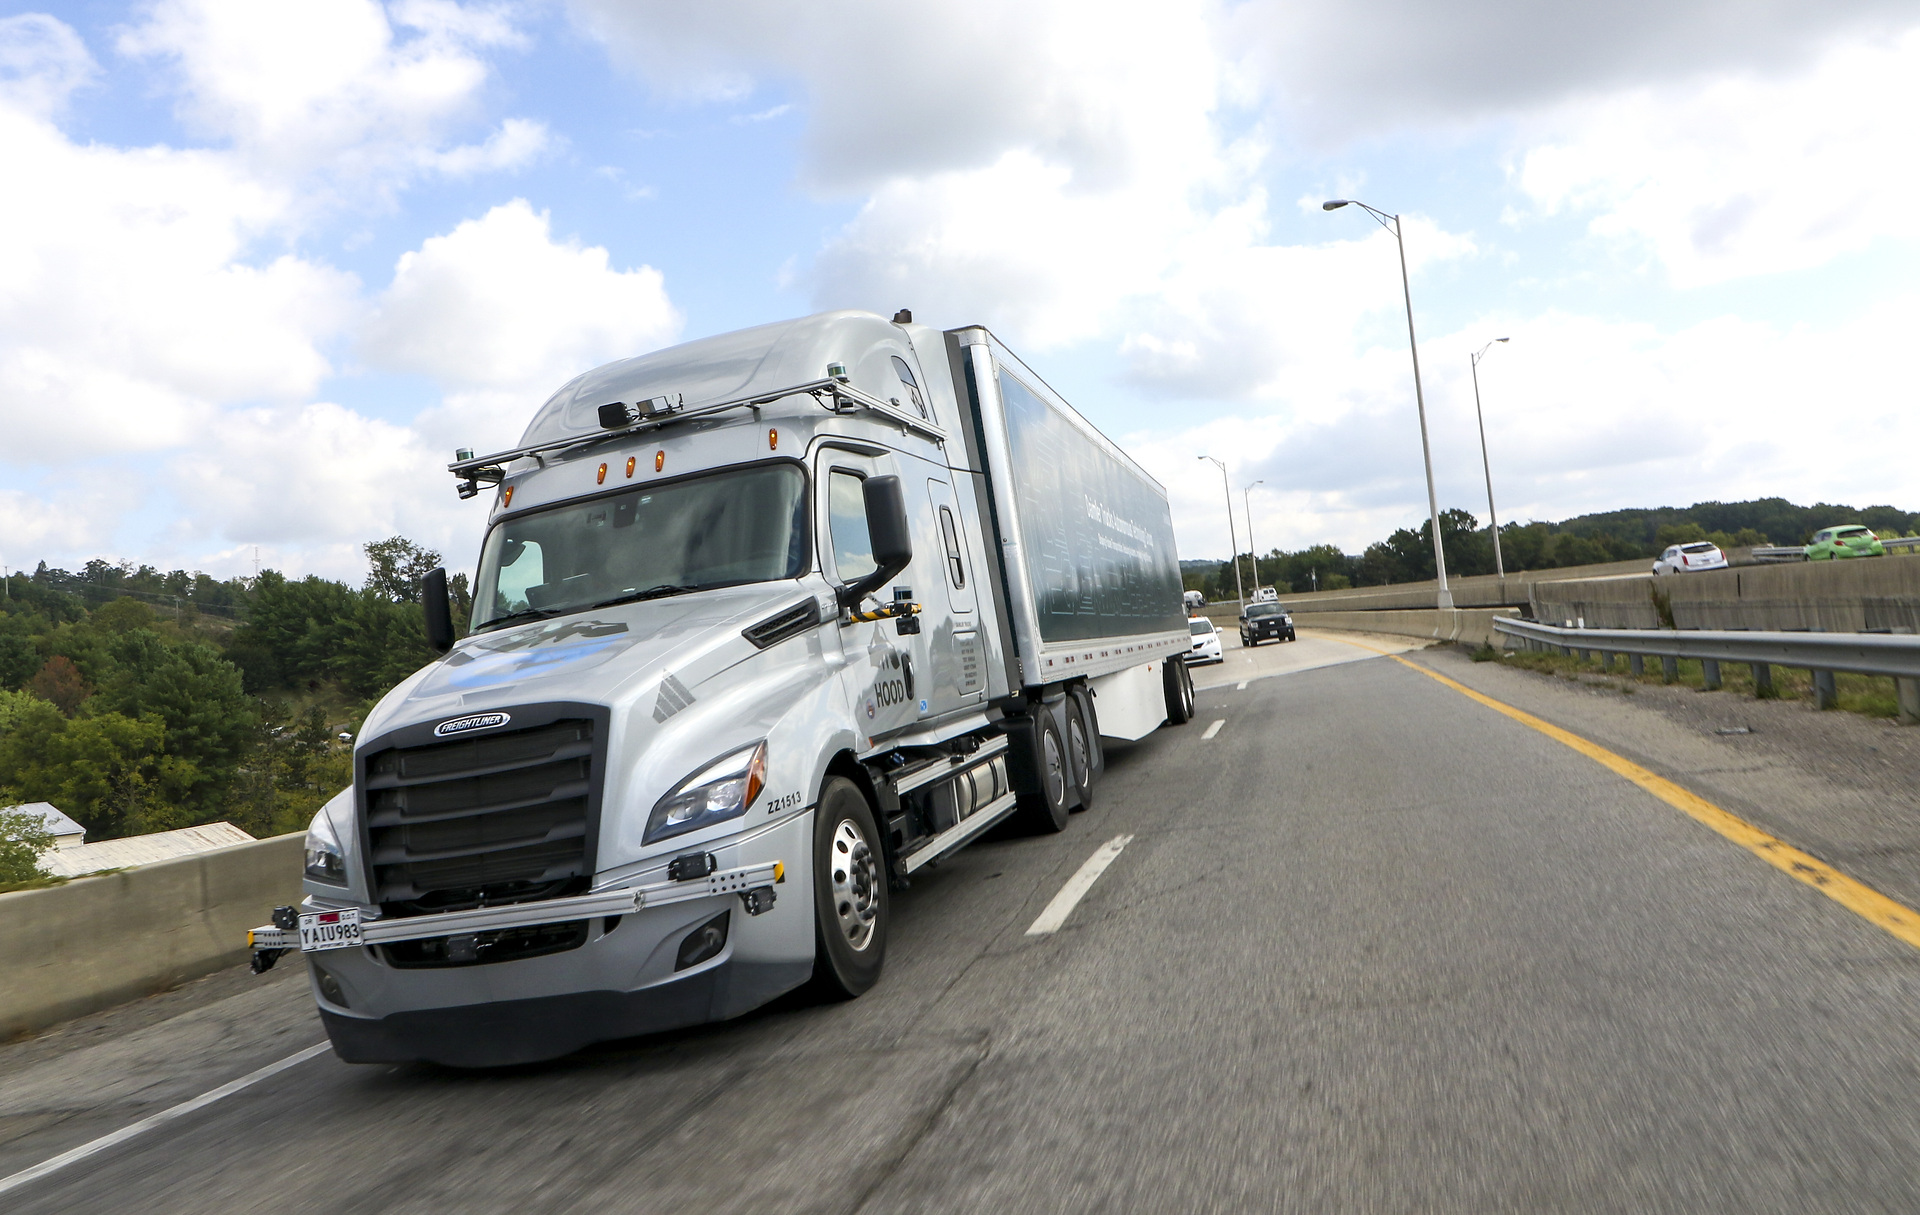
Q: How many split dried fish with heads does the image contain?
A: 0